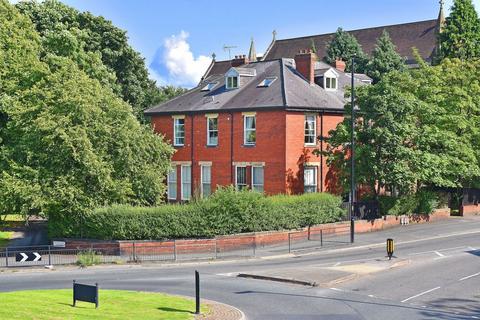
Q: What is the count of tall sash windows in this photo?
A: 10